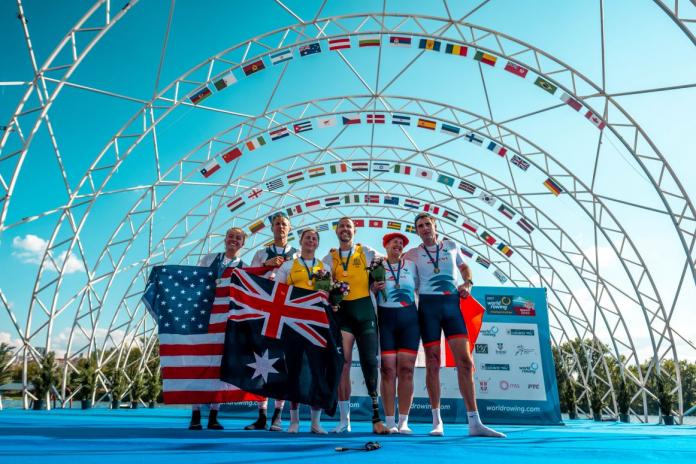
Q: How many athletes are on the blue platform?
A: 6